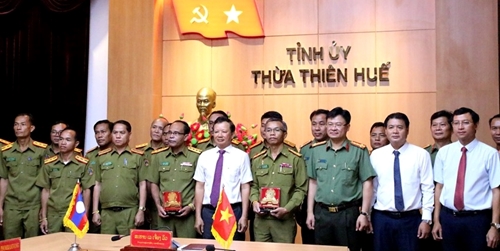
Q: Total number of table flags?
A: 2